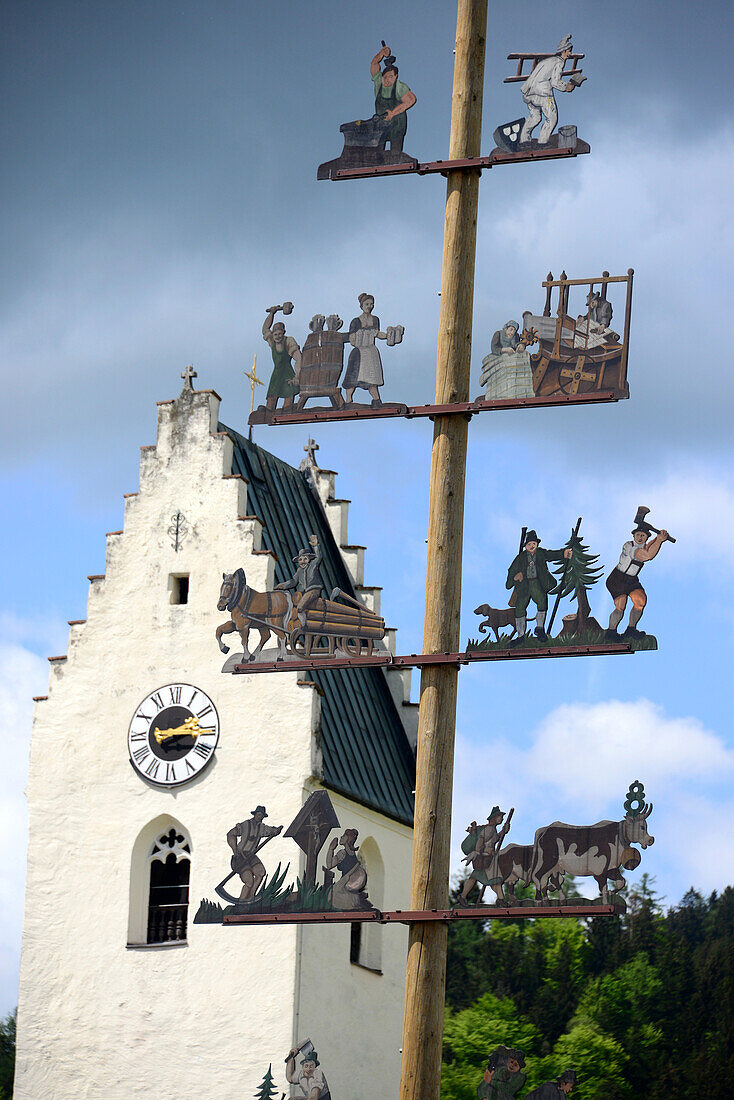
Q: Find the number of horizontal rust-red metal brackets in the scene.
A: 4